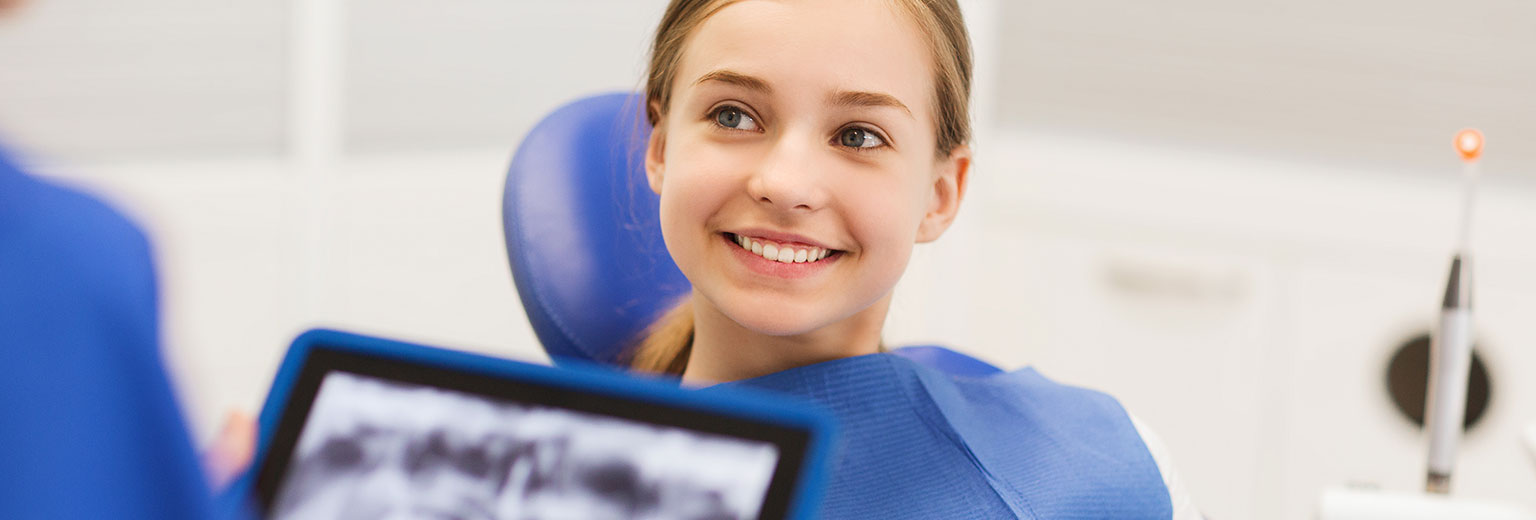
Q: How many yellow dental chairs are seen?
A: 0